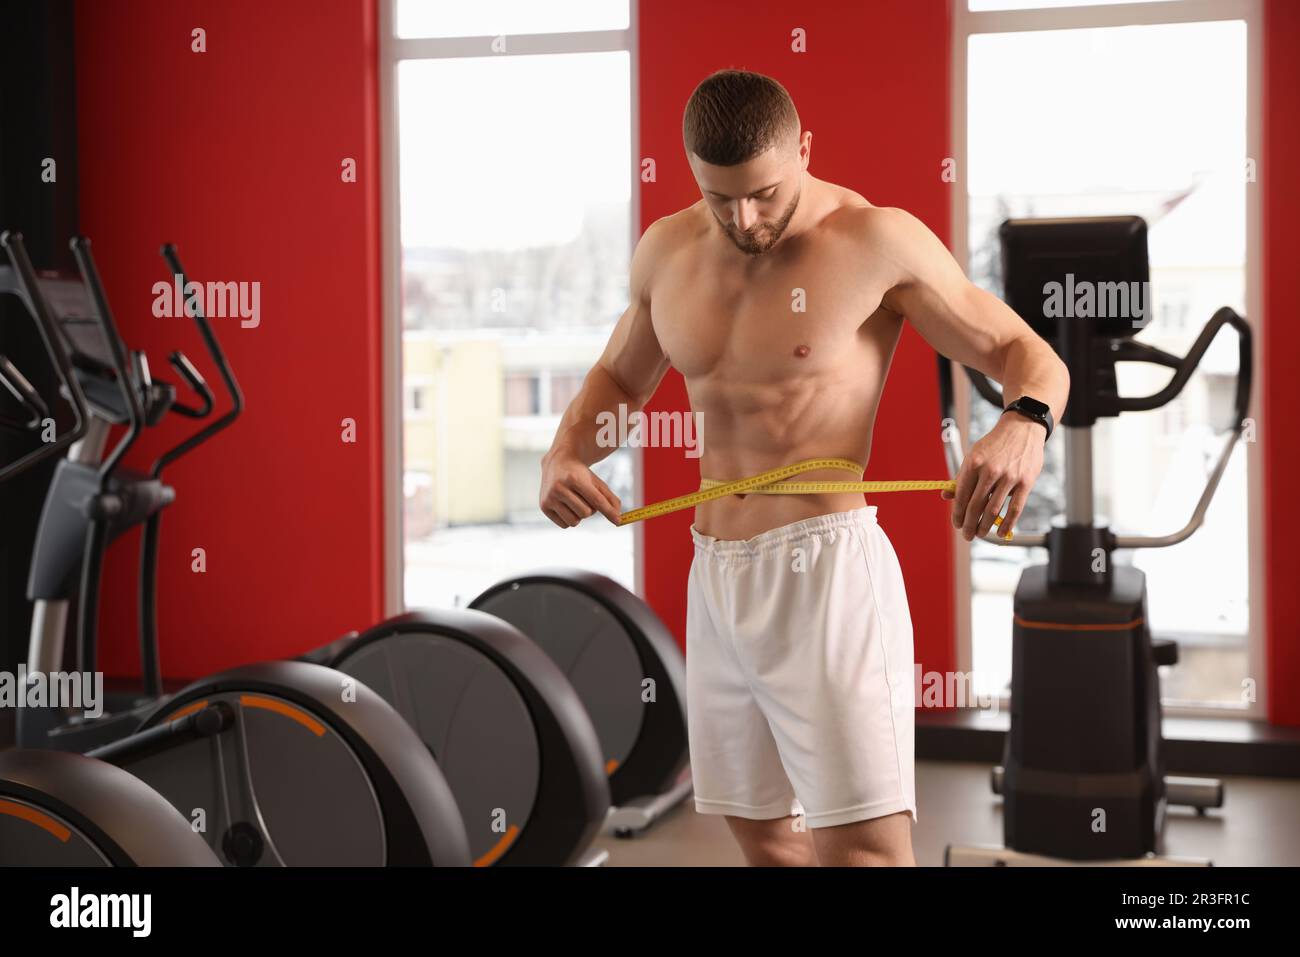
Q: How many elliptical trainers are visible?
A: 5